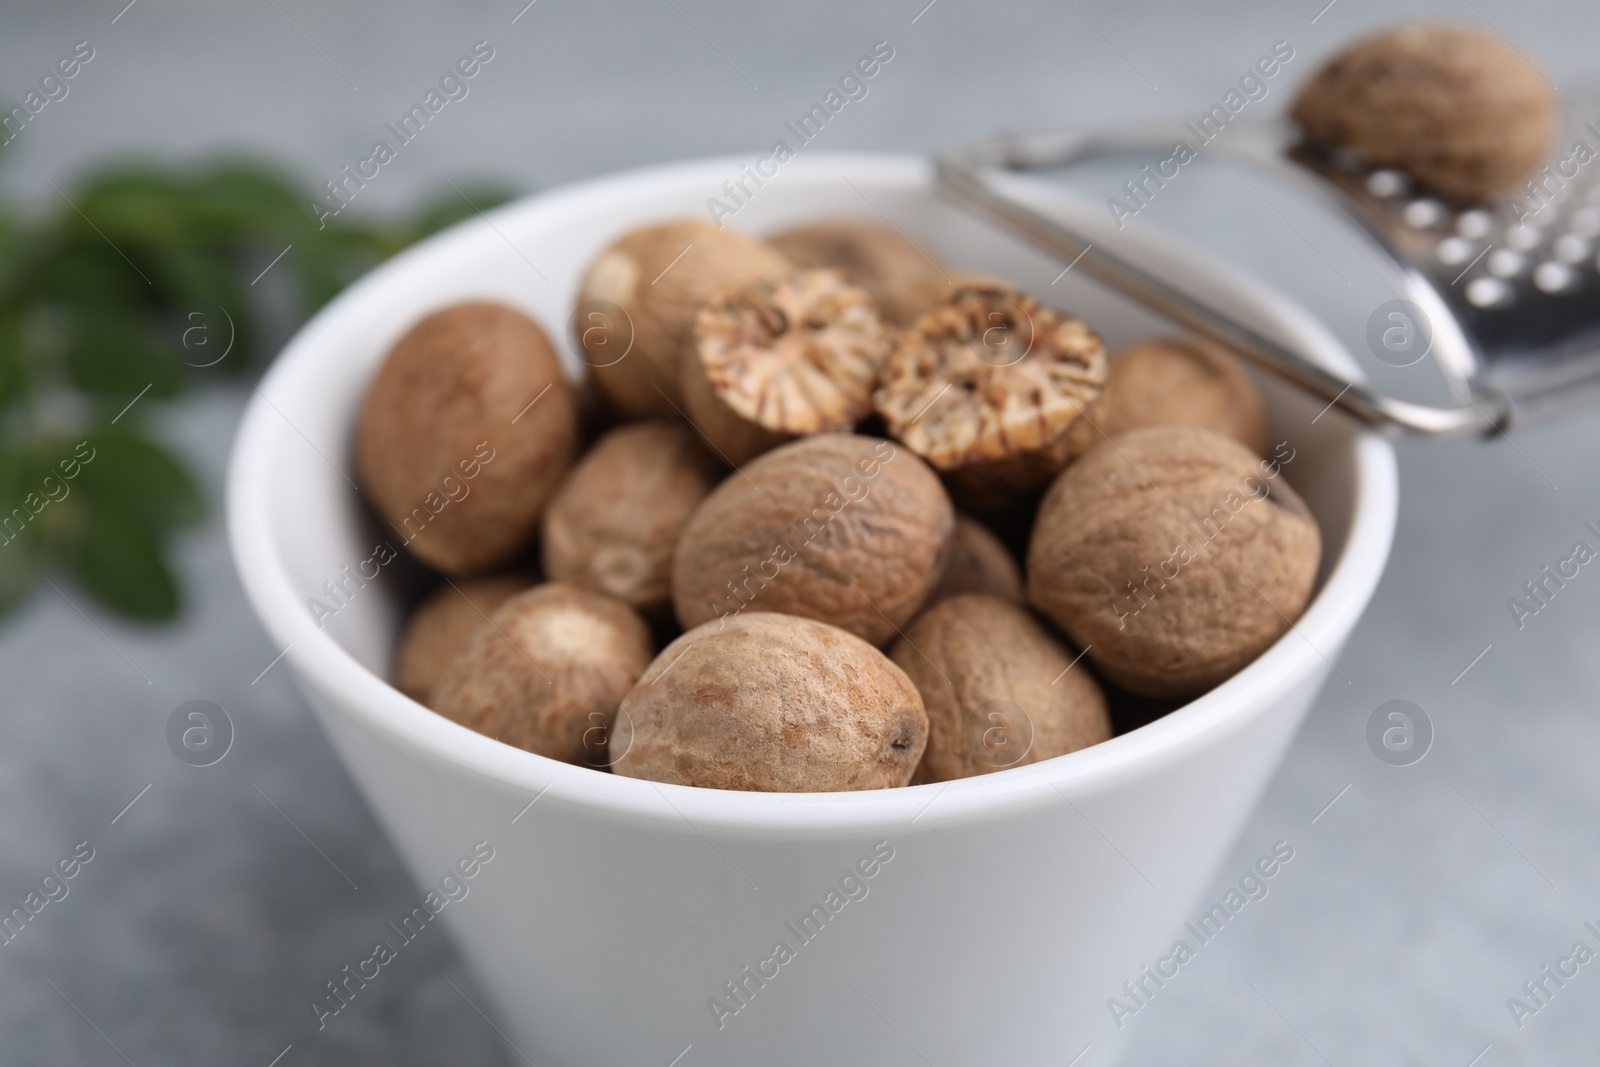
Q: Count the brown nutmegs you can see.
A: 15